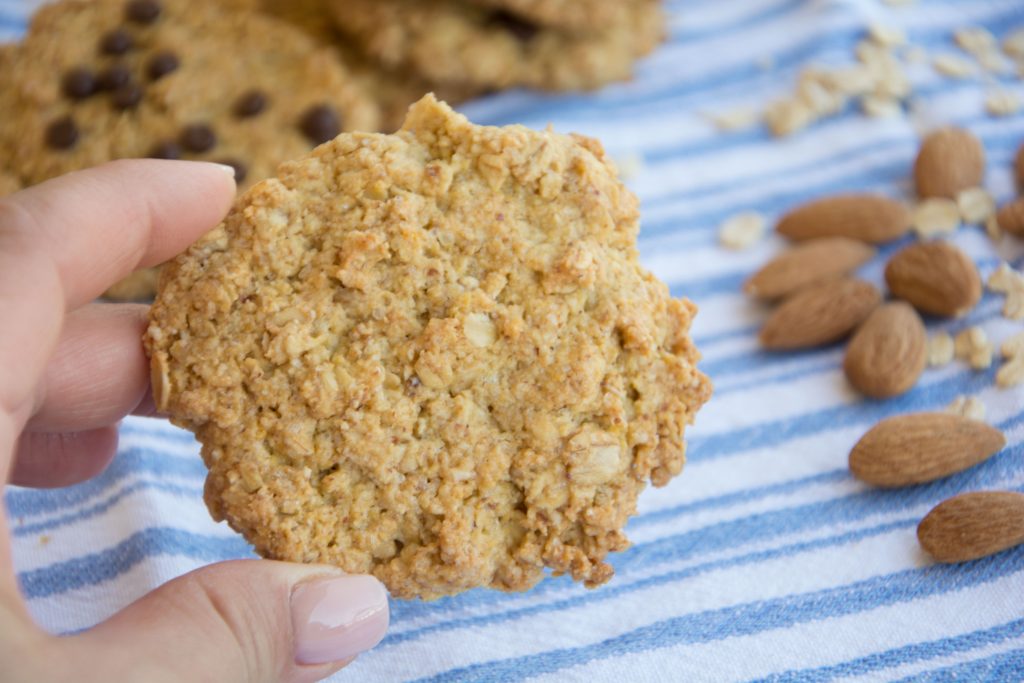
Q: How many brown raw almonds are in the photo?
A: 10